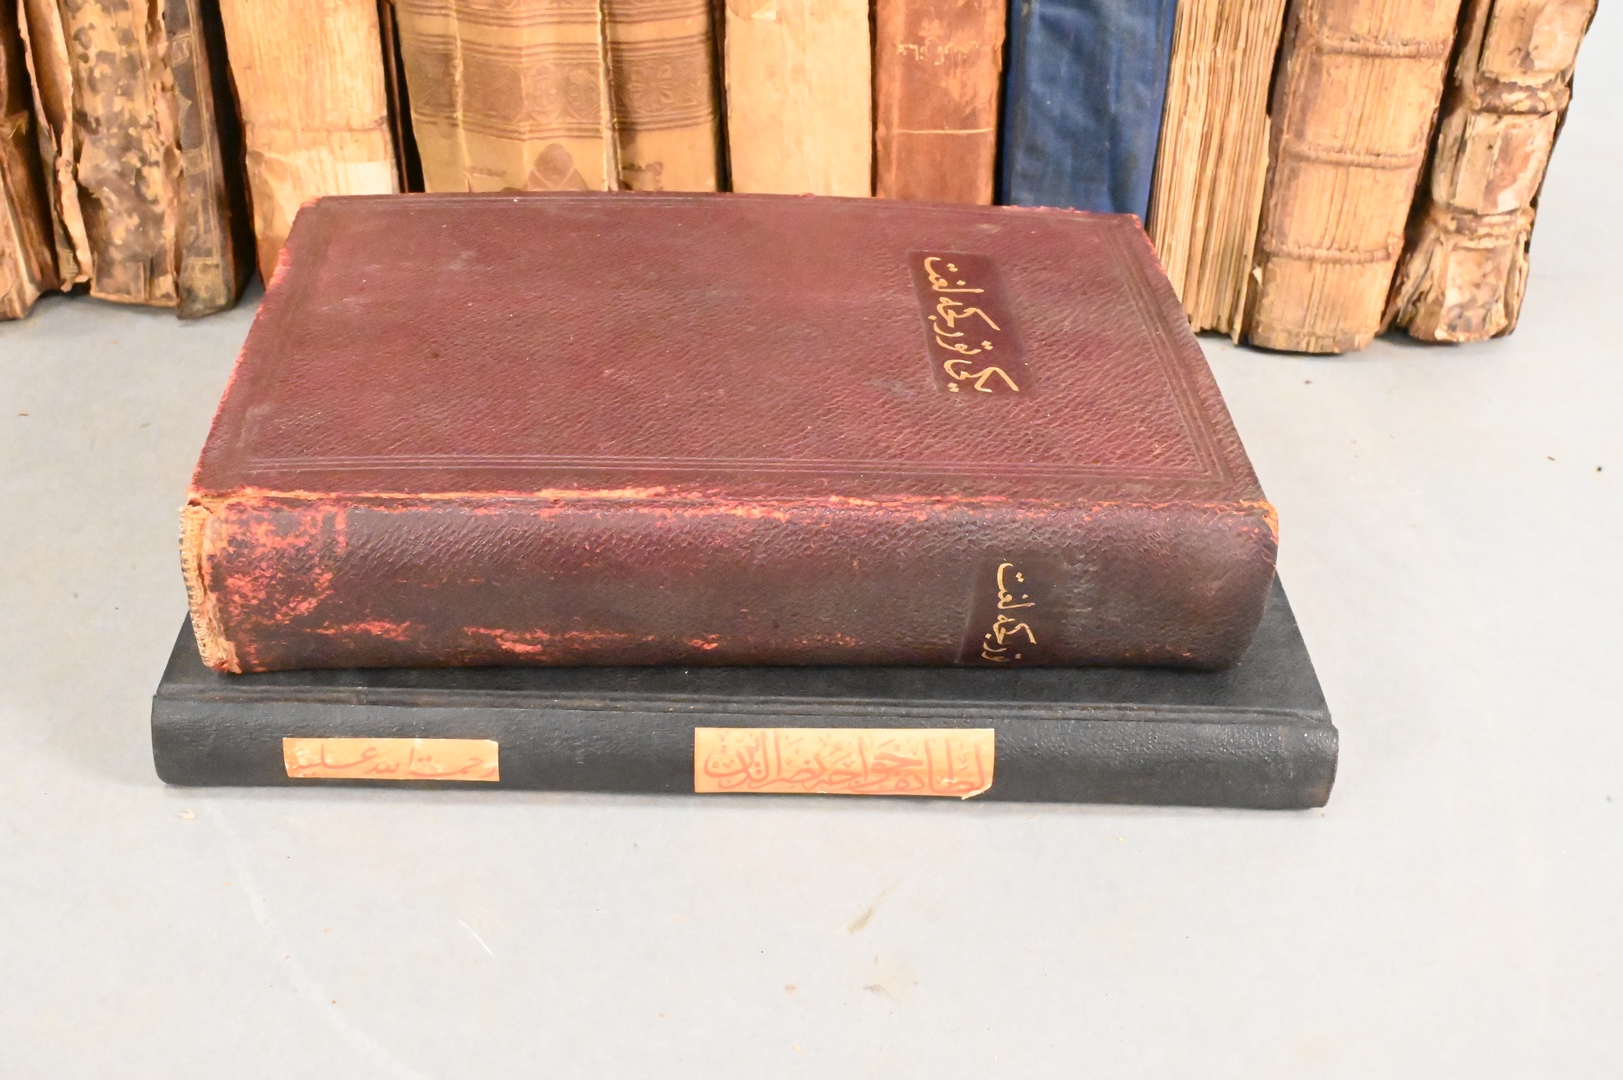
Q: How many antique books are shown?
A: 12